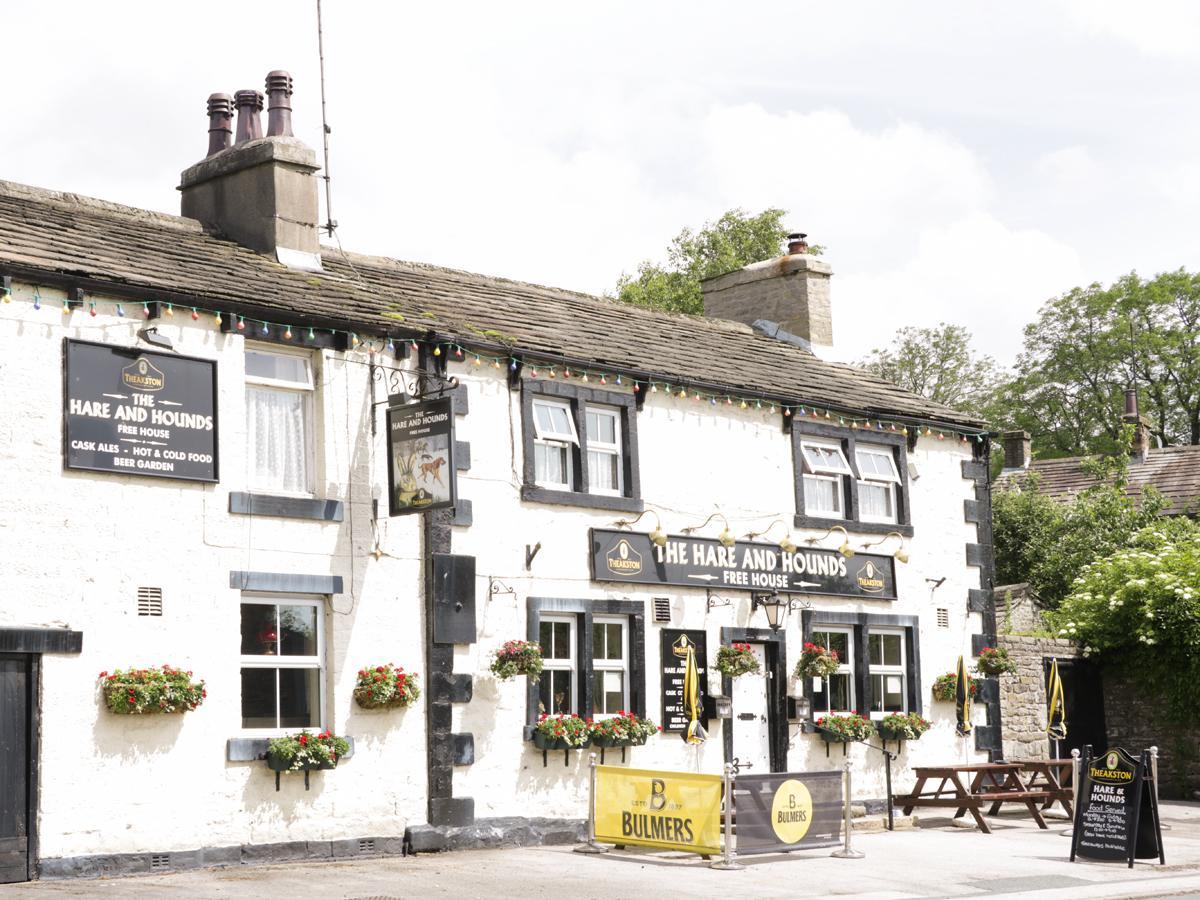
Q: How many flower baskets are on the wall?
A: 12